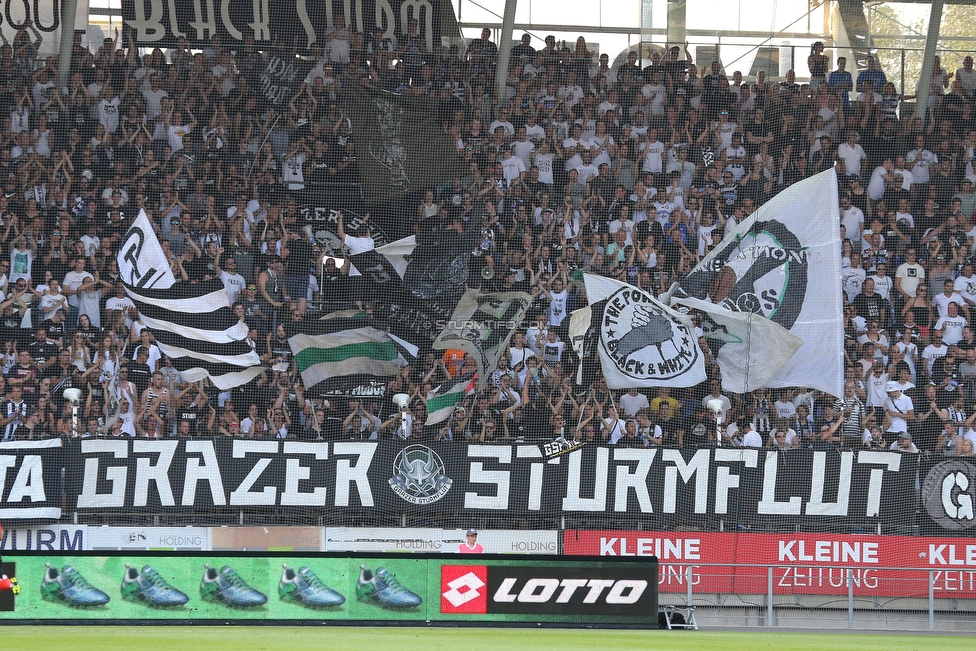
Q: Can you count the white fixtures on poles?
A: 3